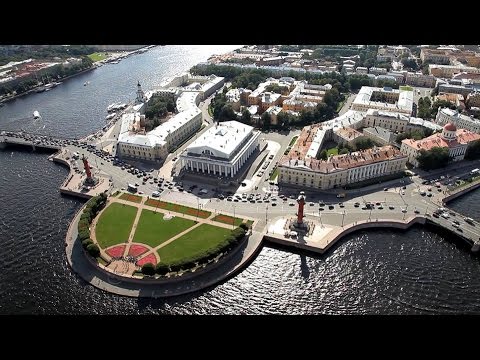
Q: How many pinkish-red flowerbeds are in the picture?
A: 3